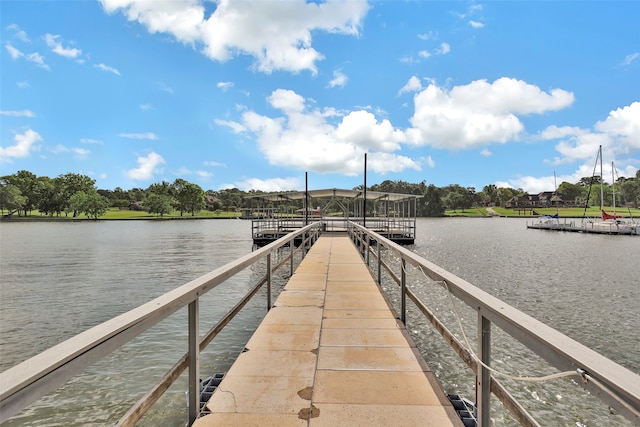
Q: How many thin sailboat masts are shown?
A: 3